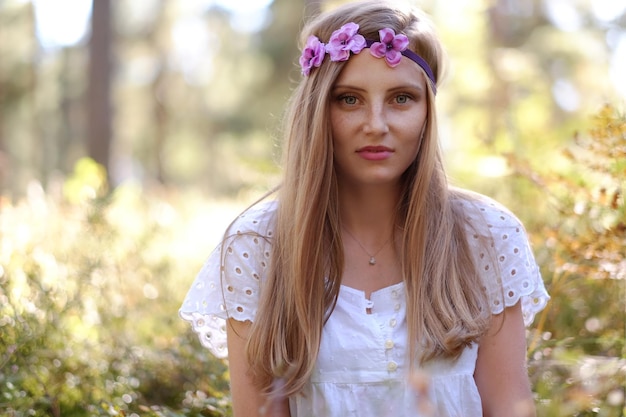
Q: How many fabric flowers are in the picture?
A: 3